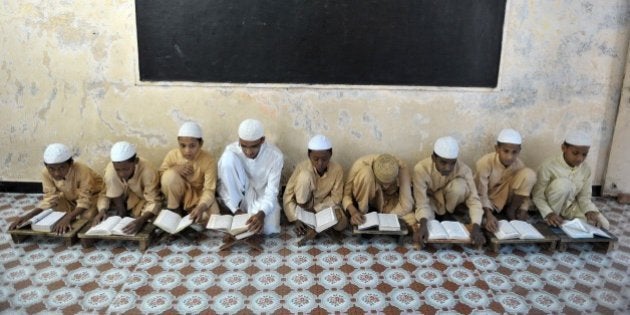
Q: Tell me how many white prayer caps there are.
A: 8